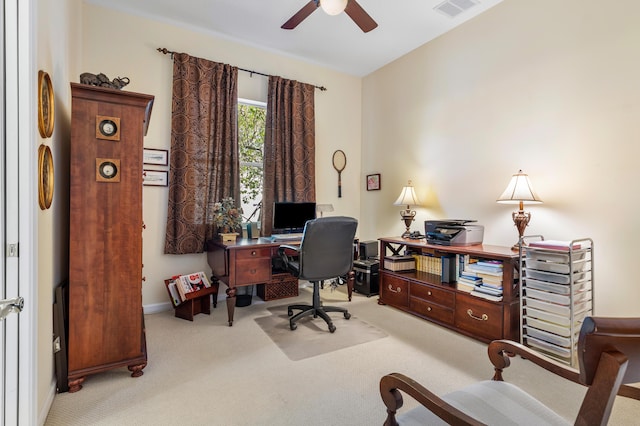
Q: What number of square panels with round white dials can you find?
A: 2